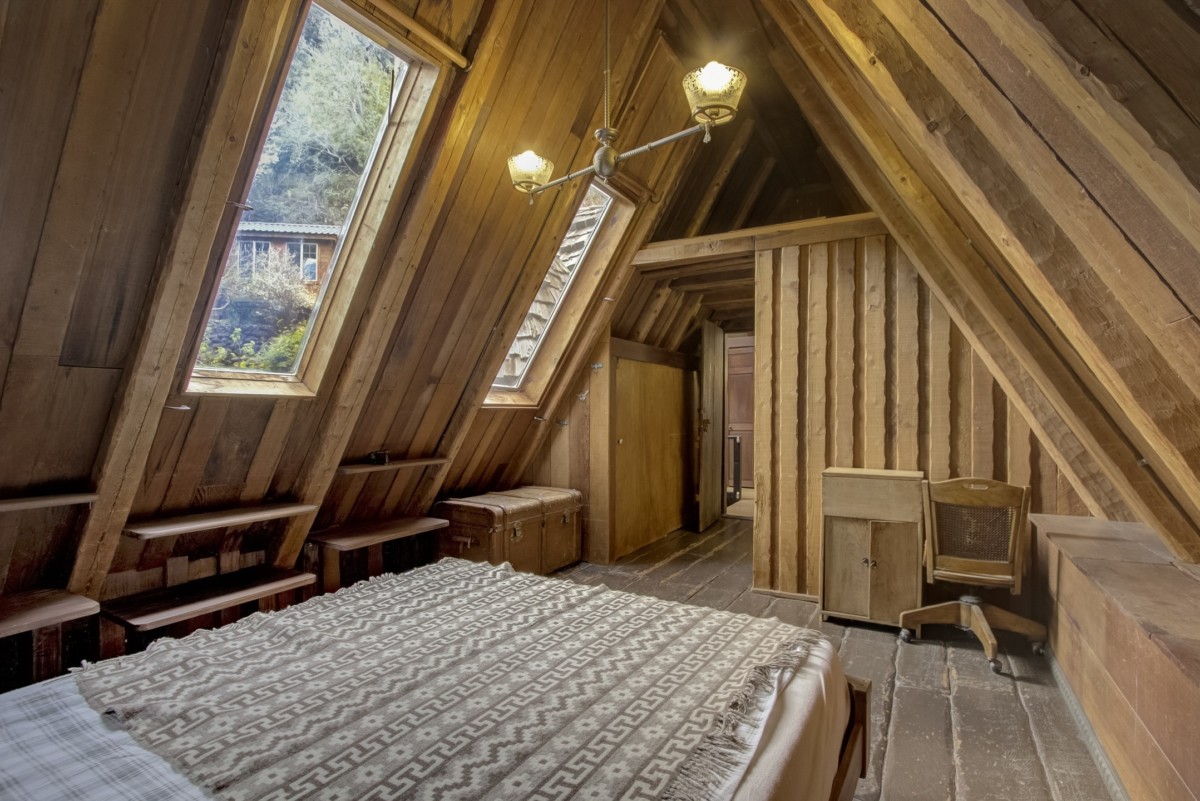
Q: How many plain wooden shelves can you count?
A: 6